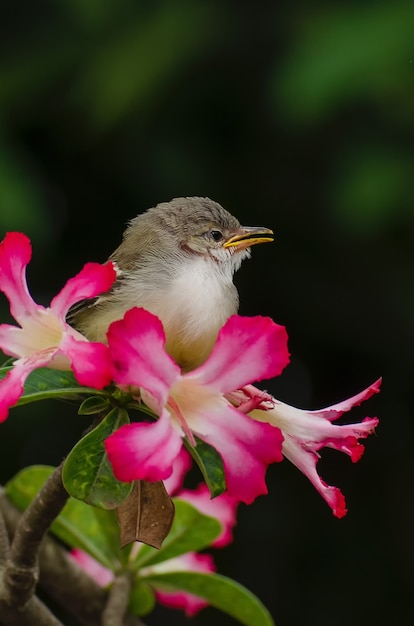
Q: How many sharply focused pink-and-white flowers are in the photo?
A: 3